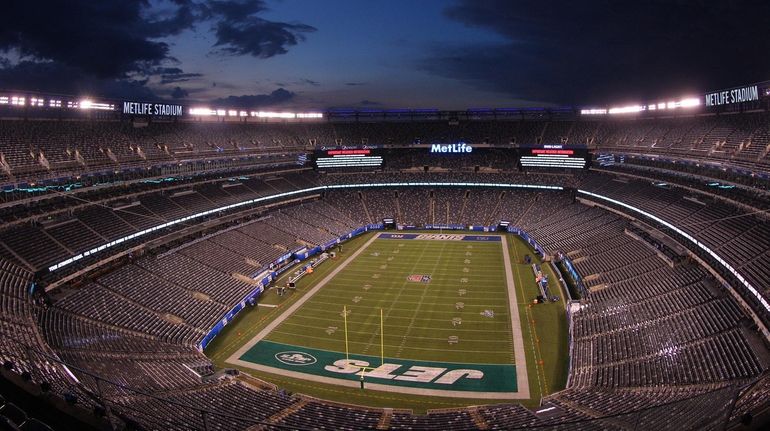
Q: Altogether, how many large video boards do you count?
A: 2